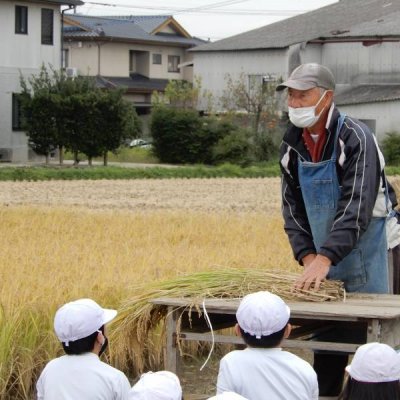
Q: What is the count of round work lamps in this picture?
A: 0